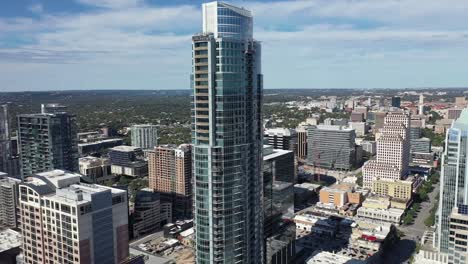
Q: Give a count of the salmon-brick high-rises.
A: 1